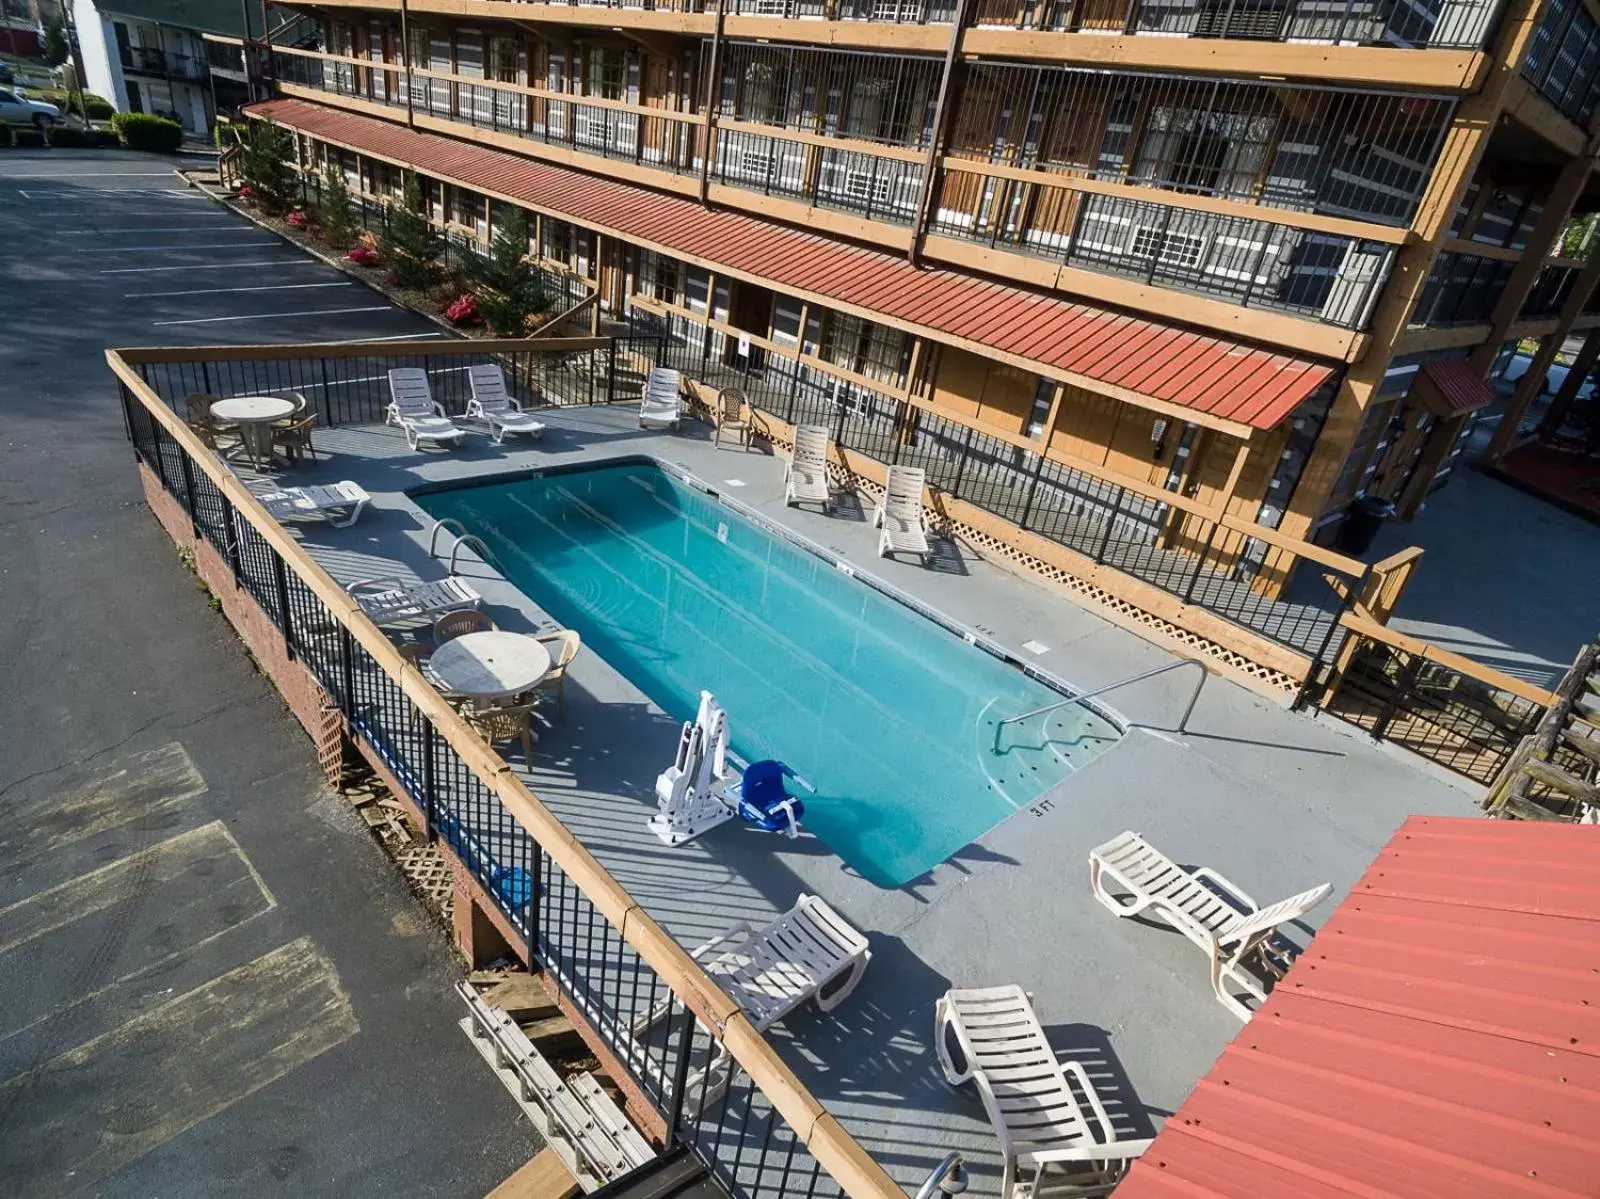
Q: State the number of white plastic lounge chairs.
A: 10